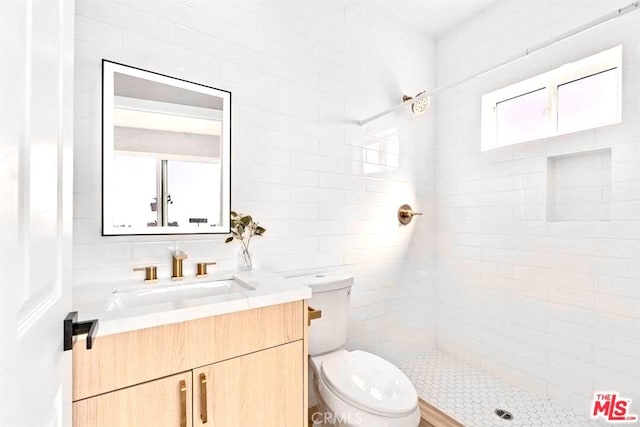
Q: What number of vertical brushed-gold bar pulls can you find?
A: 2